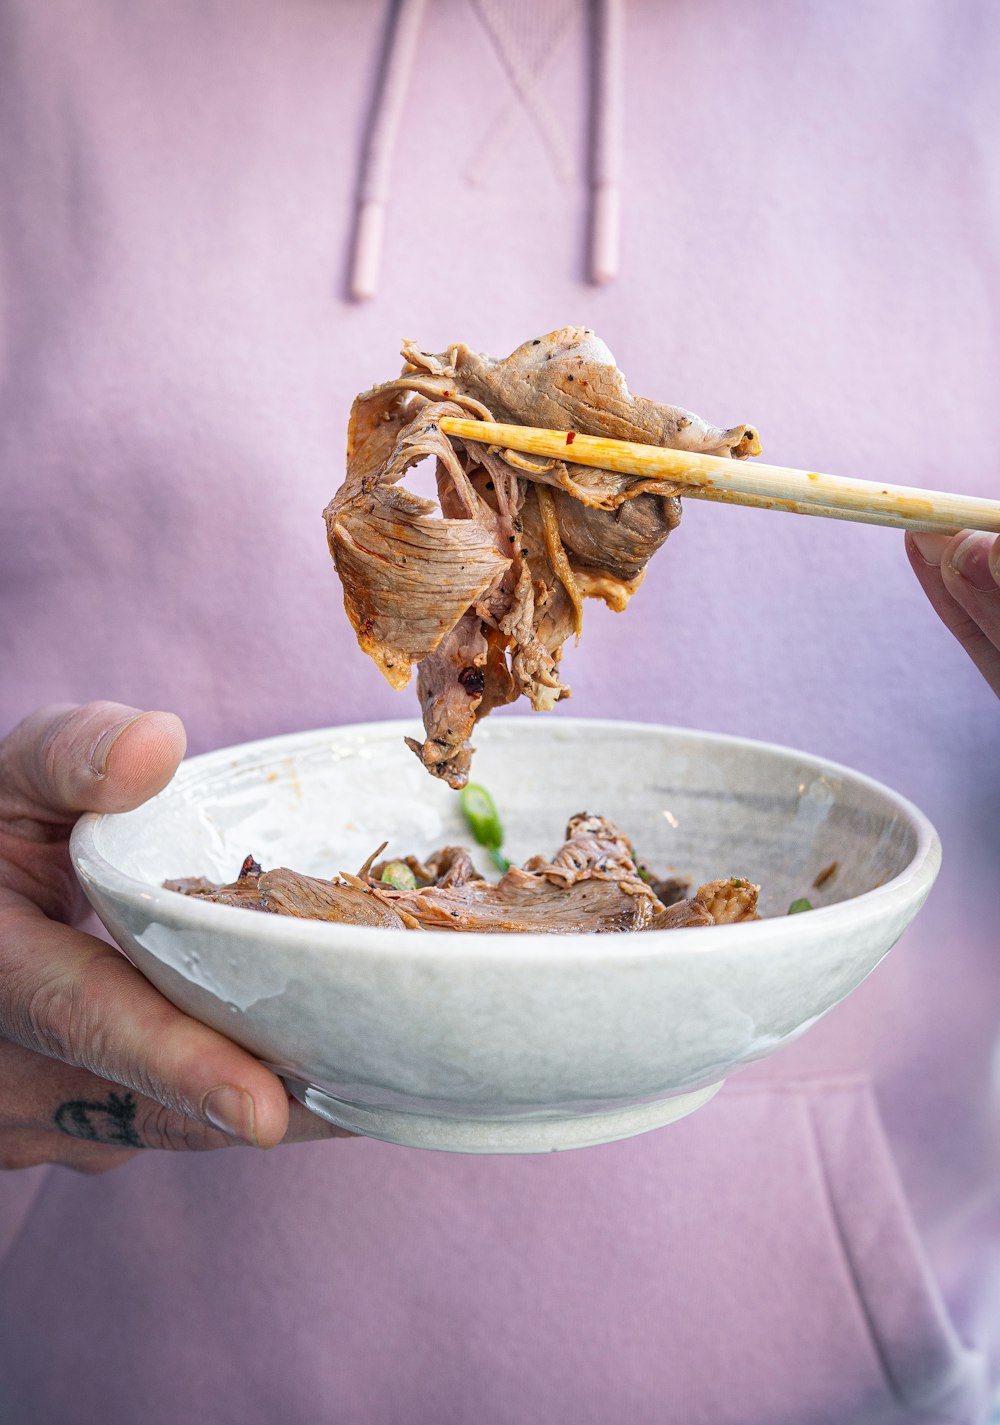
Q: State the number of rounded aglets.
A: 2